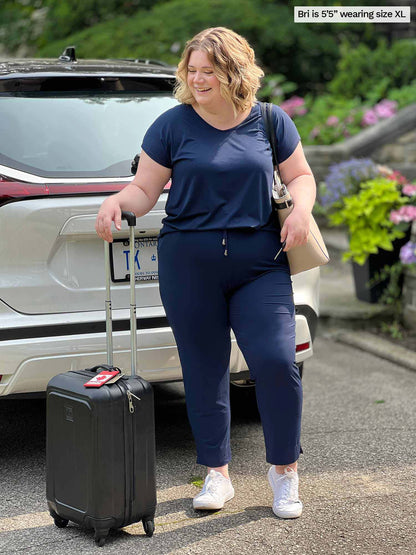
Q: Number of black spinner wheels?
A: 3